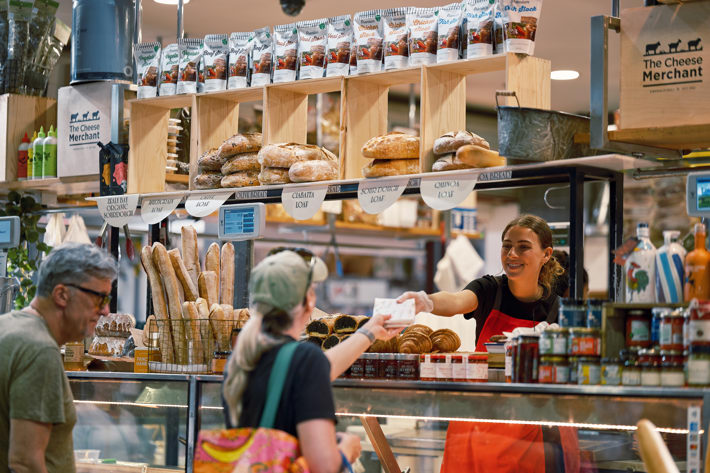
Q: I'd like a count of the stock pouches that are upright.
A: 15